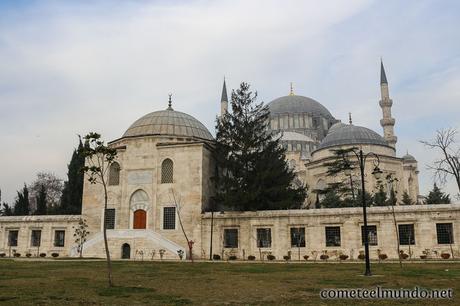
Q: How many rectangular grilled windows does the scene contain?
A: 12